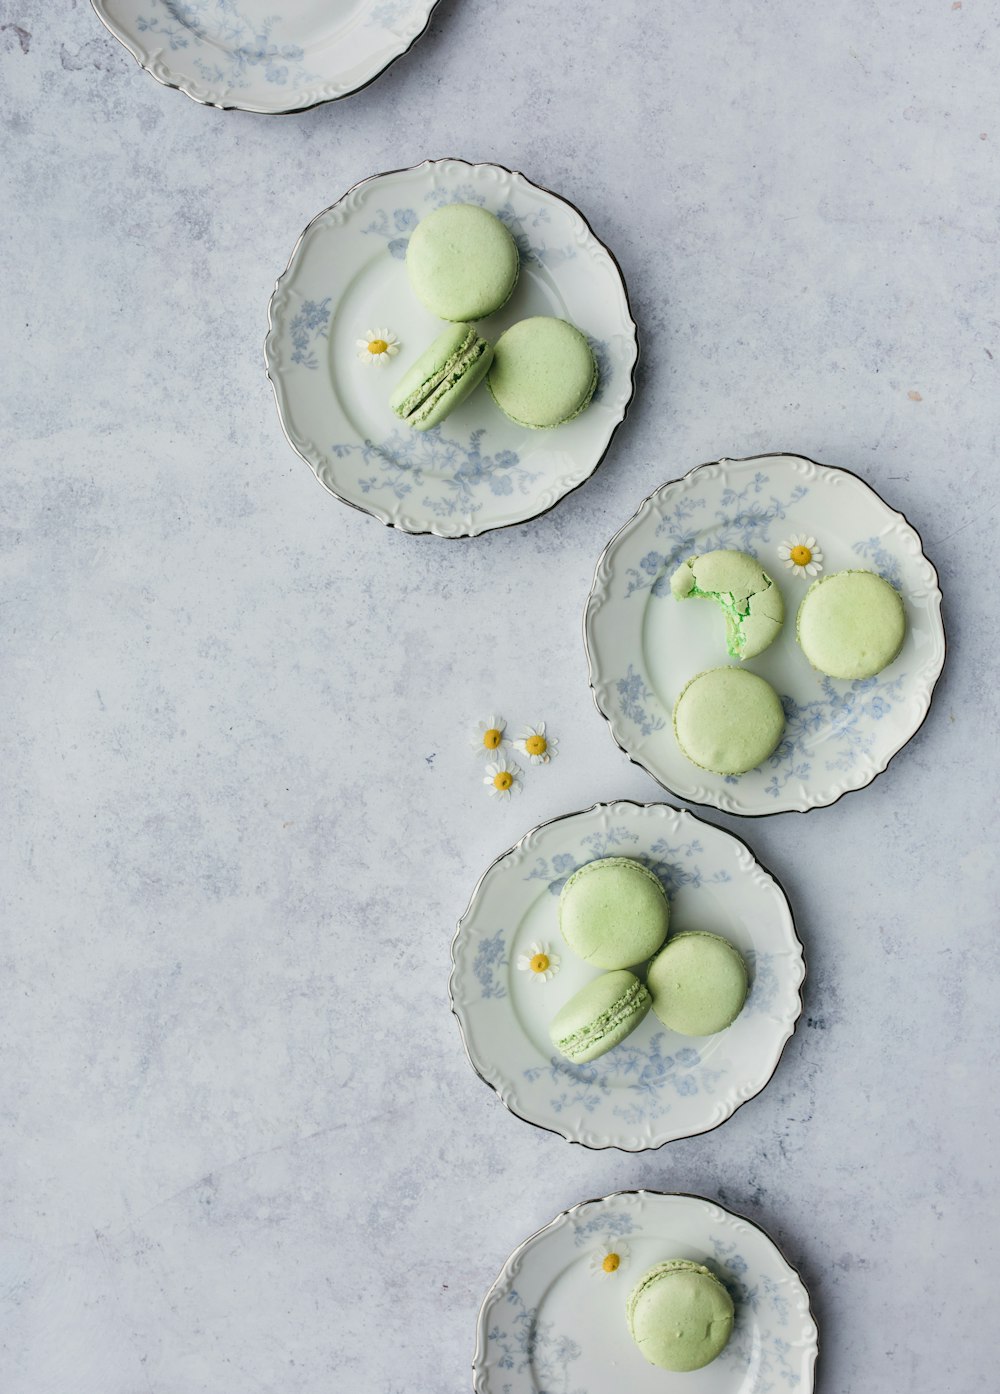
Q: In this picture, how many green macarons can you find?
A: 10